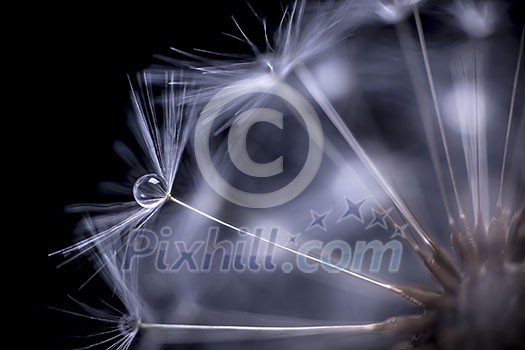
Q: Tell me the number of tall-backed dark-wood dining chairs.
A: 0